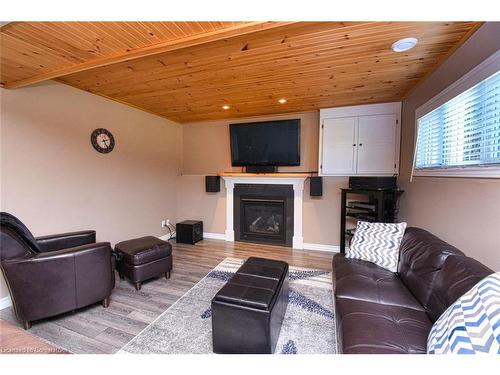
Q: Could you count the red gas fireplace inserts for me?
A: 0